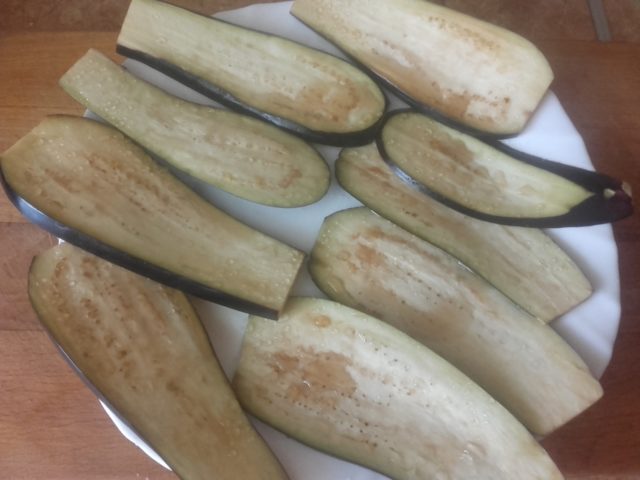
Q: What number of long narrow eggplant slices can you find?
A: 9